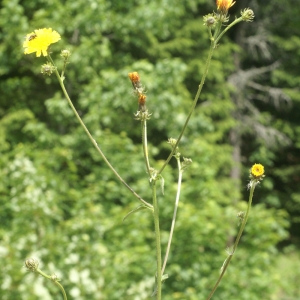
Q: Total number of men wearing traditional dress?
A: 0